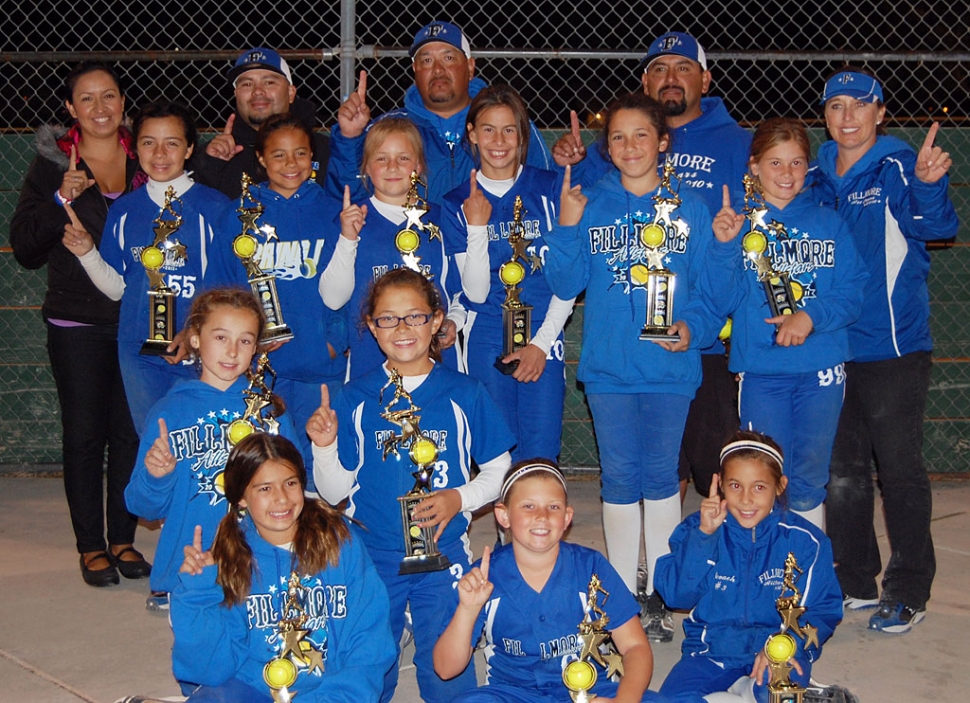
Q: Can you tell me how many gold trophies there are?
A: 11